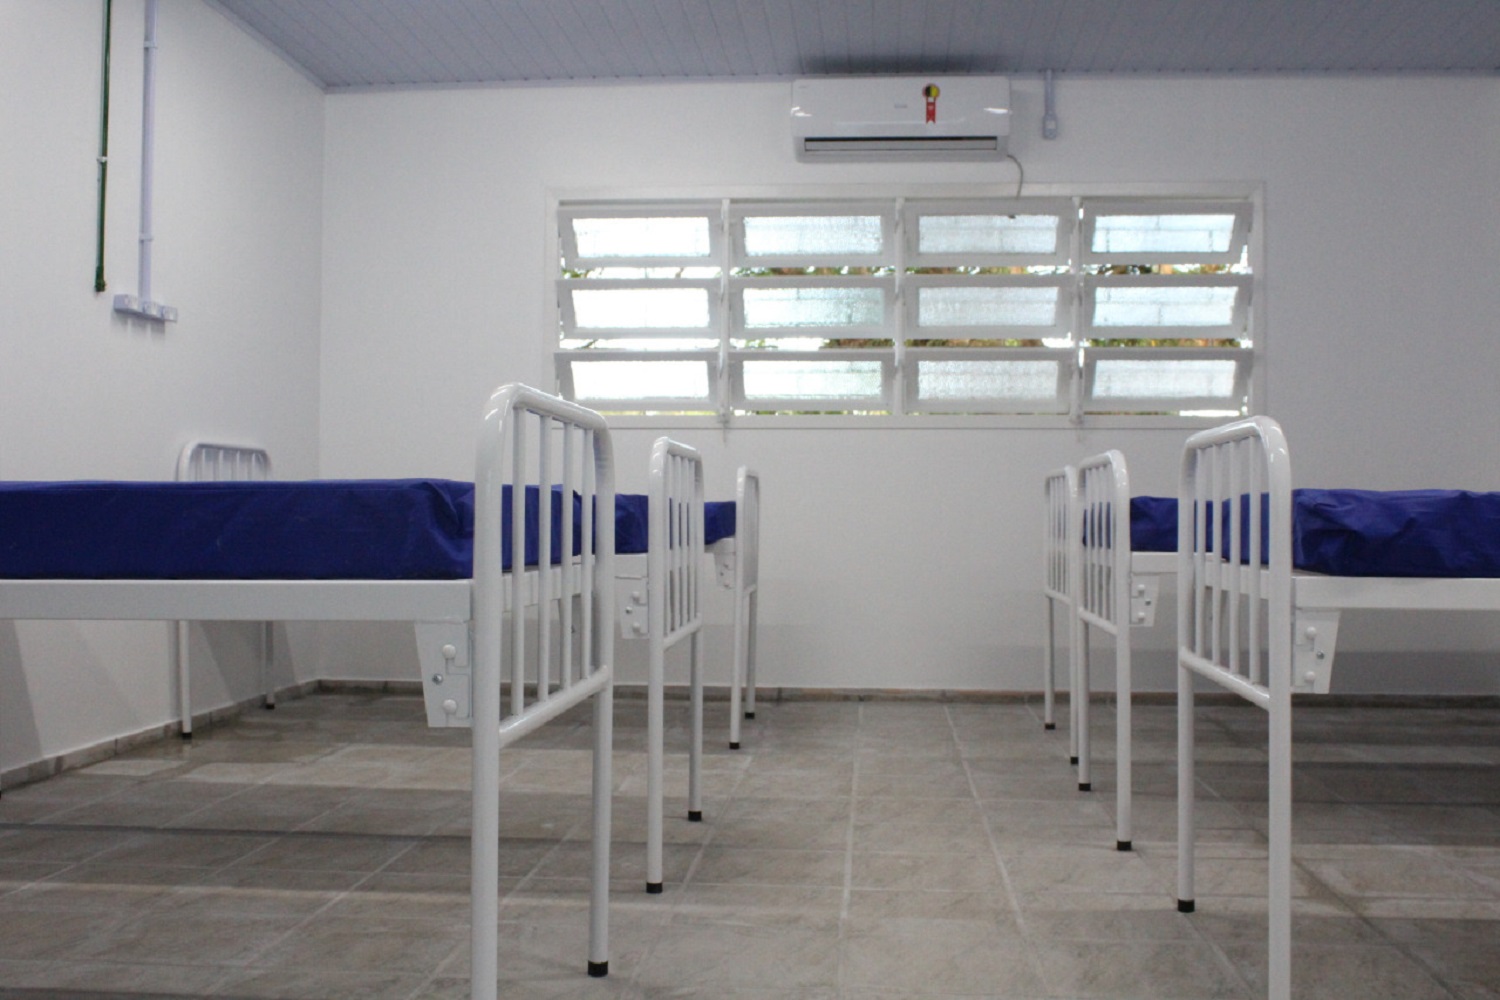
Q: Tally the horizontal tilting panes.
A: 12